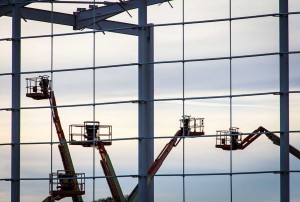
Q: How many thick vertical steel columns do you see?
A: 3